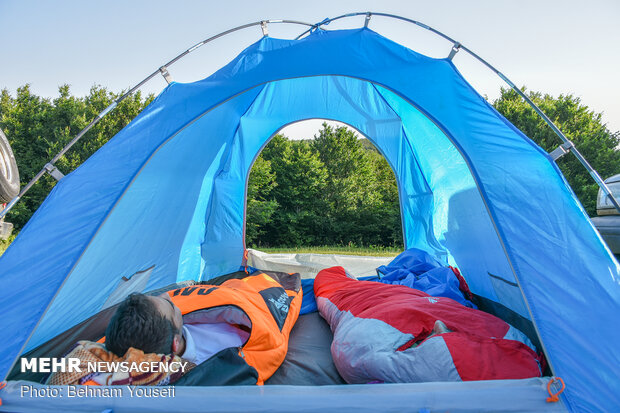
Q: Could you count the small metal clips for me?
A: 6